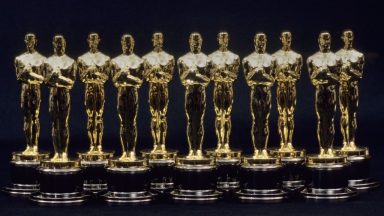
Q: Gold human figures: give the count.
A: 11